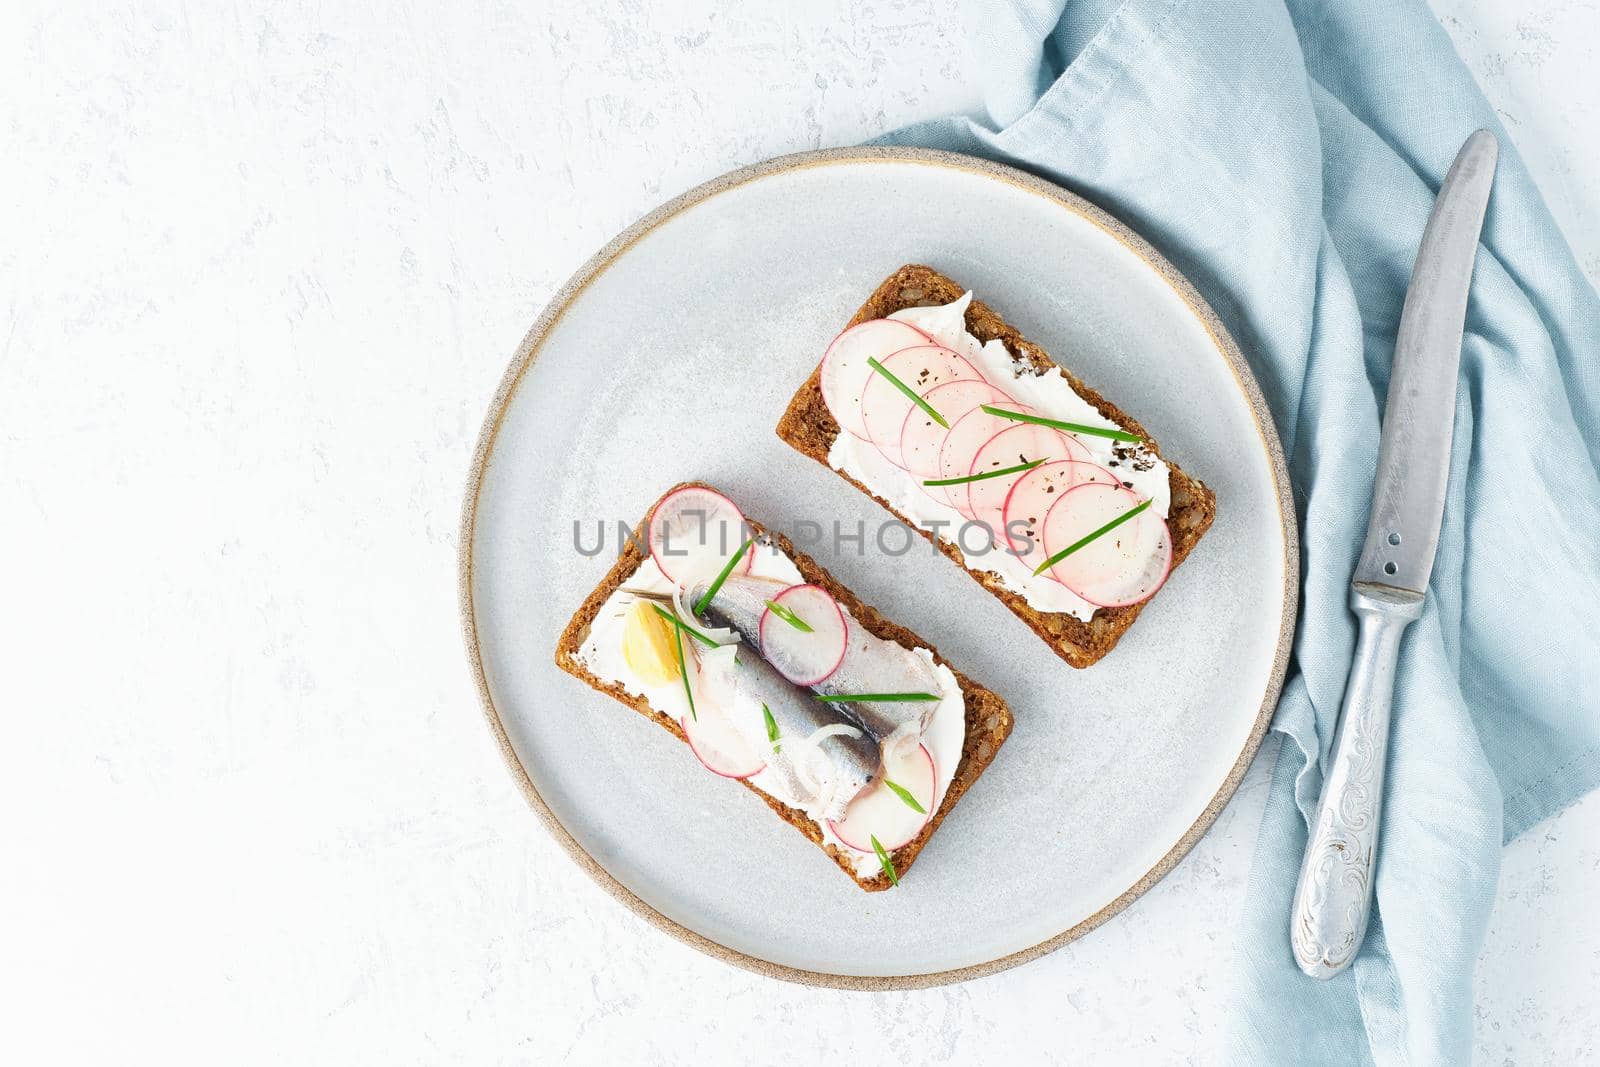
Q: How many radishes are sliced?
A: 11